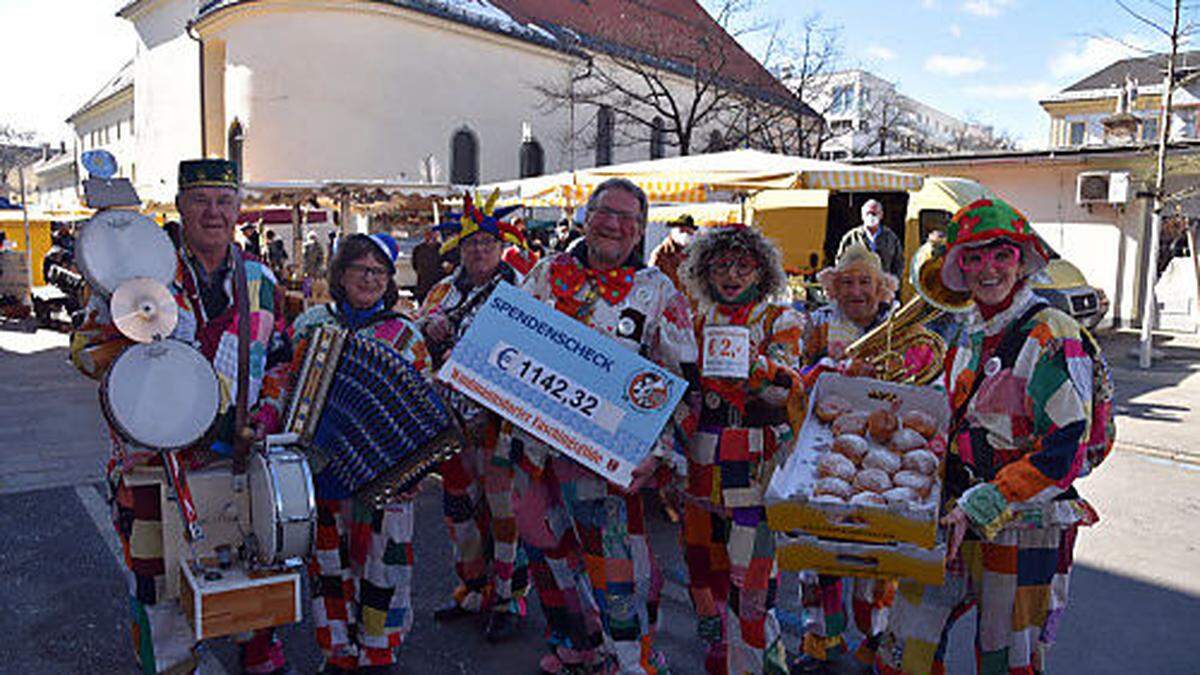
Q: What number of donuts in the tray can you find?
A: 15